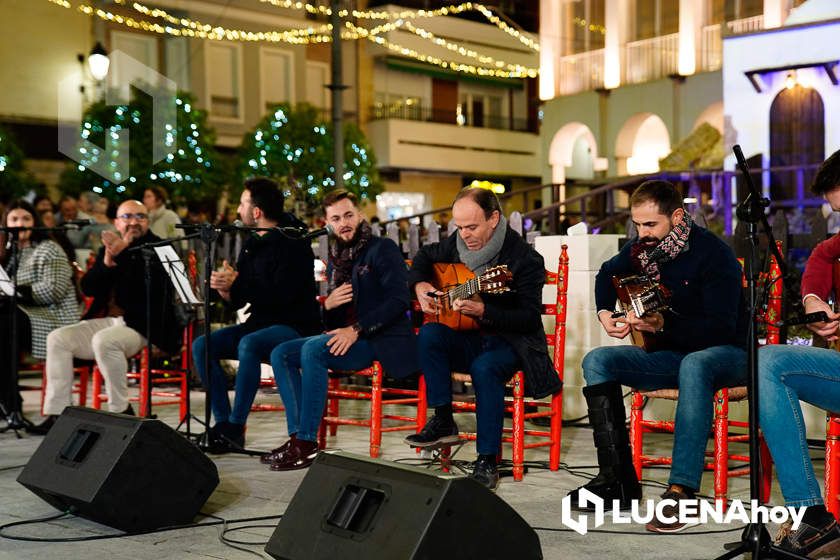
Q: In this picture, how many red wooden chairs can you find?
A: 7